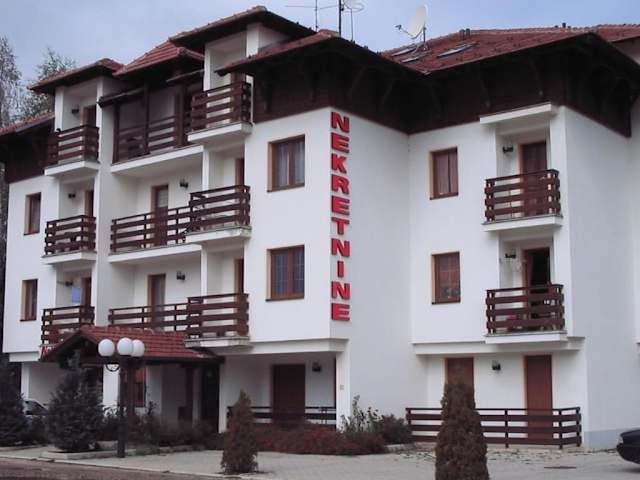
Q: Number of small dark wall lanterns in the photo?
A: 9